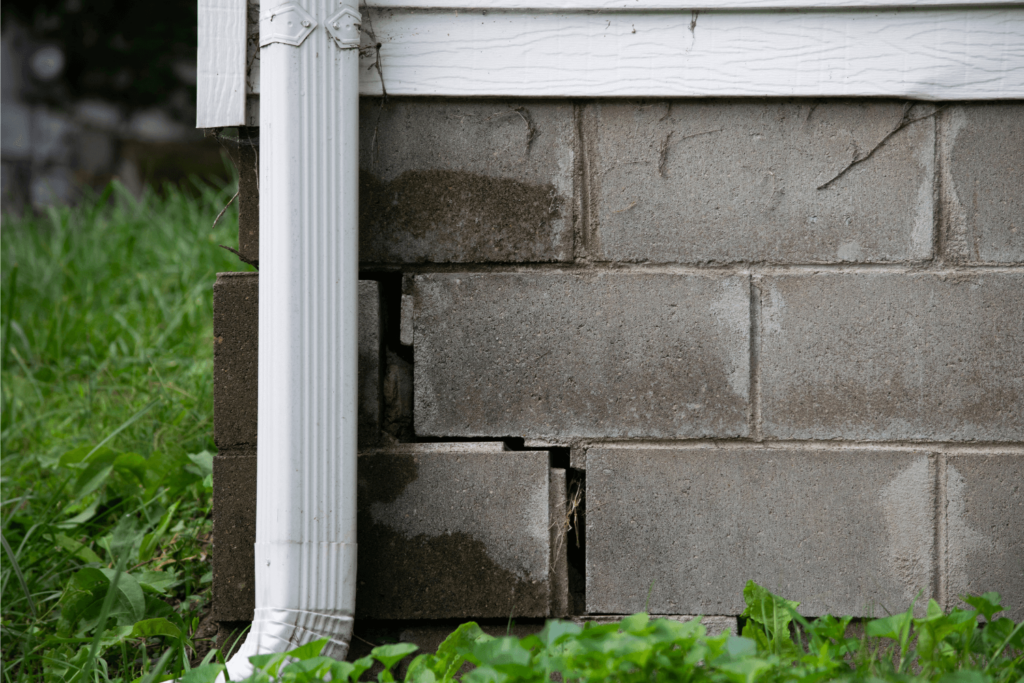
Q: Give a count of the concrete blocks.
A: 9